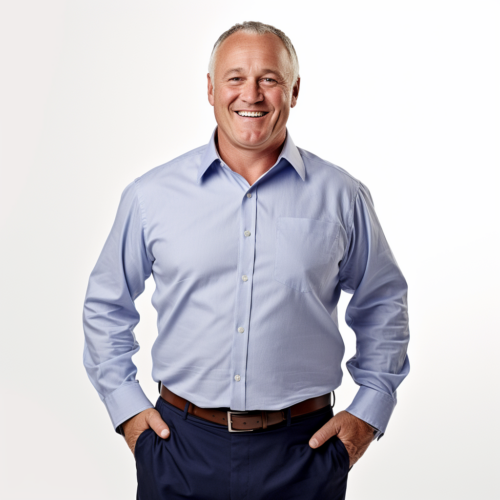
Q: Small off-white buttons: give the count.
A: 5